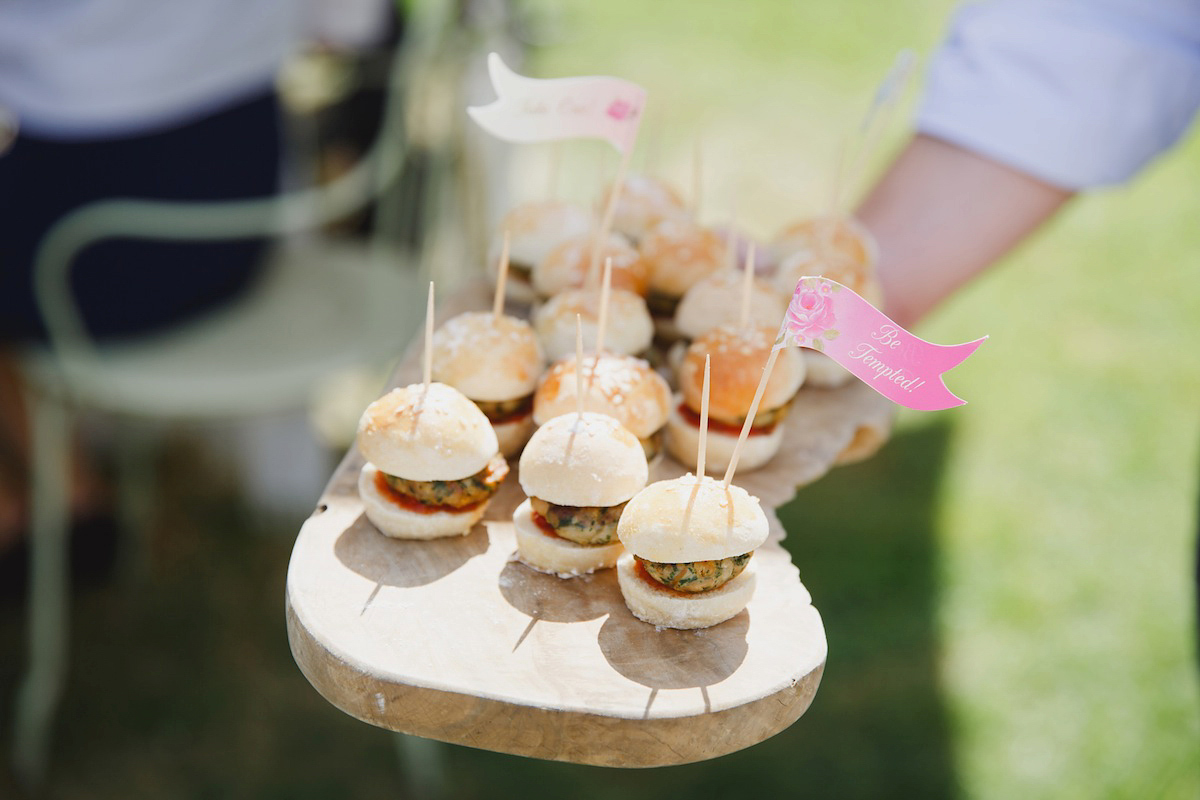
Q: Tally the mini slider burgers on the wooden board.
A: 14